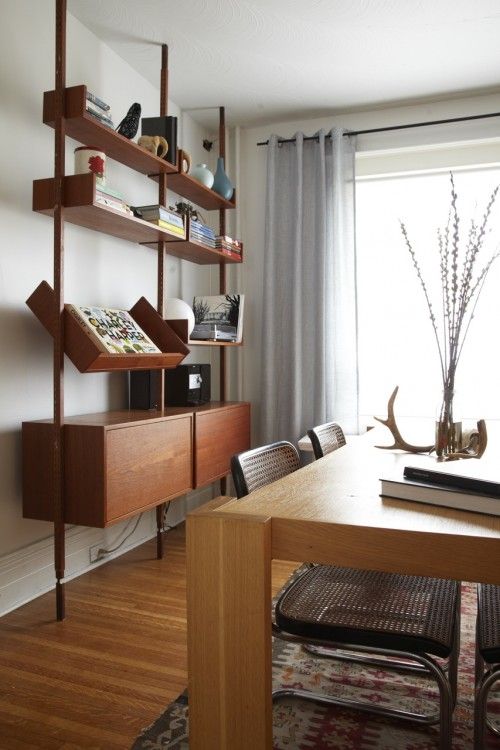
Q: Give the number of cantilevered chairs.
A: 3